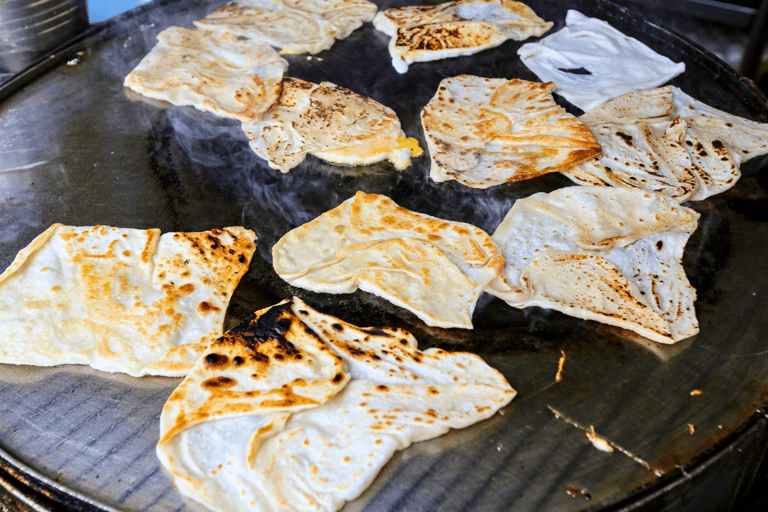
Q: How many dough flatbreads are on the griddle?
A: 11